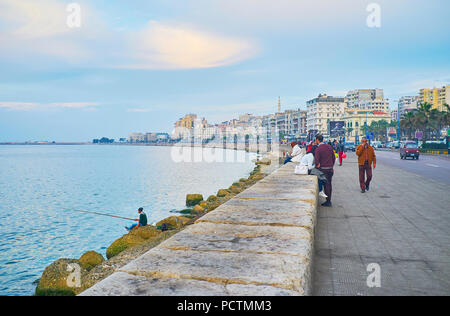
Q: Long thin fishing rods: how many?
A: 1